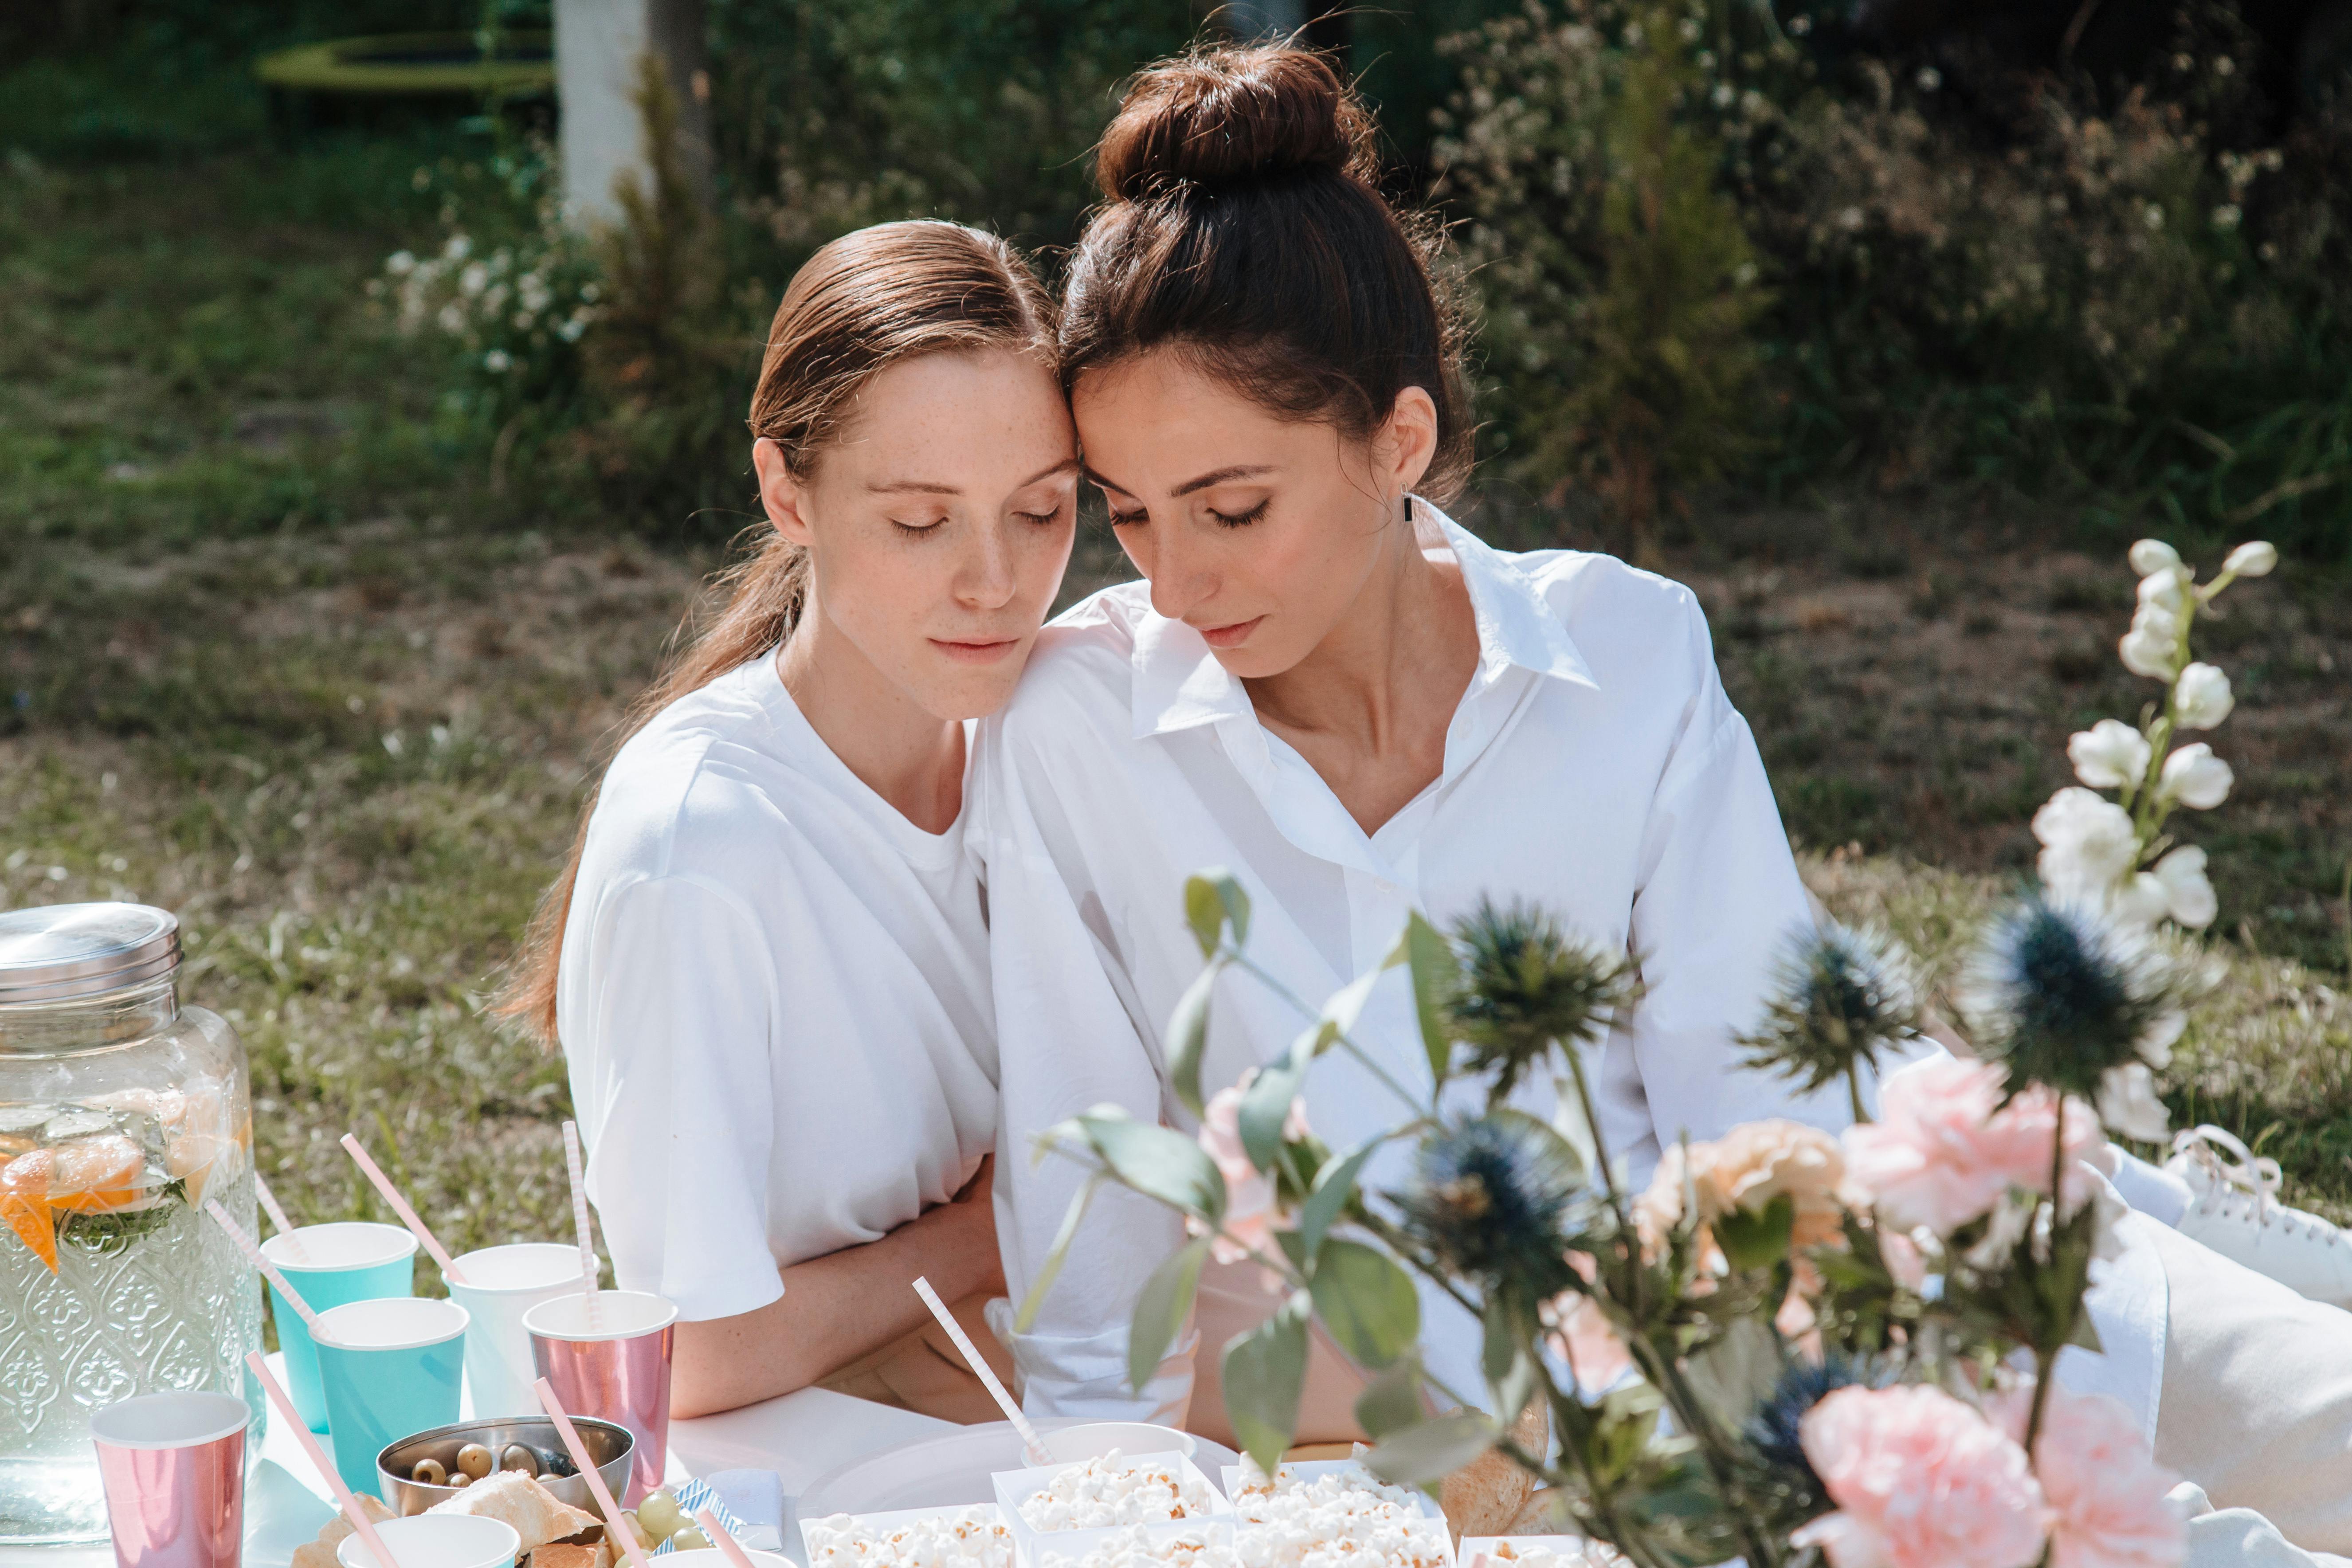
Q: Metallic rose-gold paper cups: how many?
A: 2